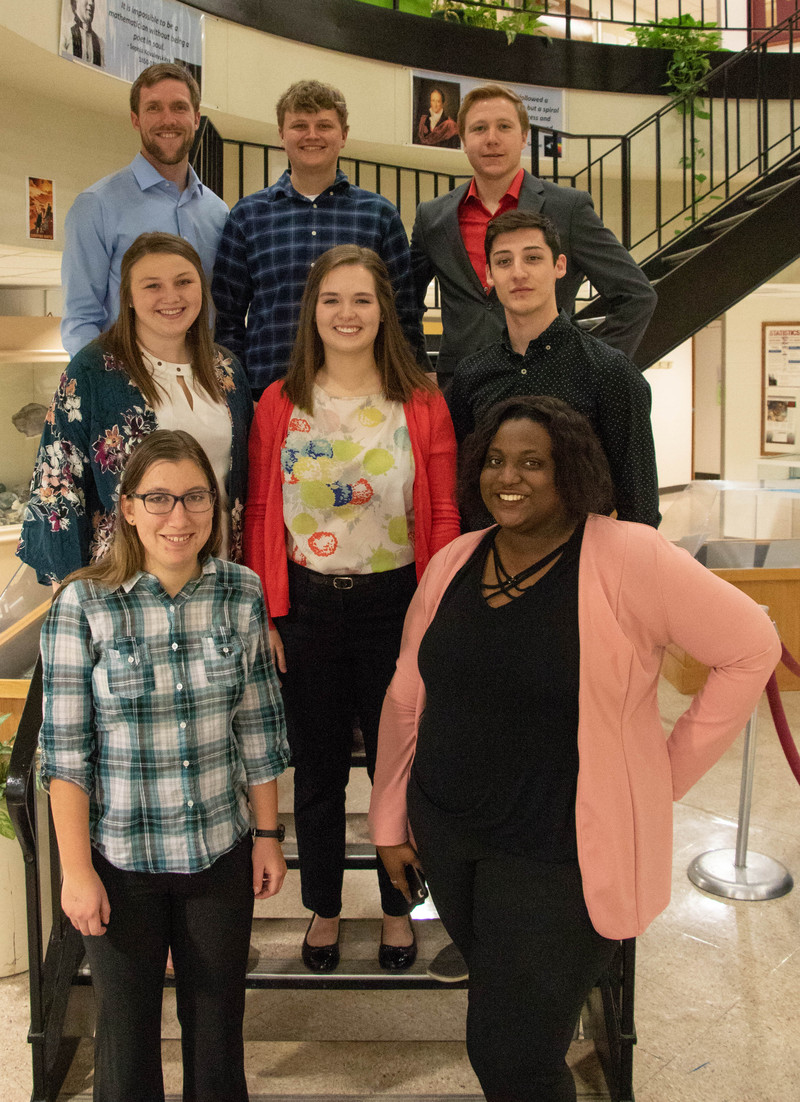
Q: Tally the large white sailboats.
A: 0